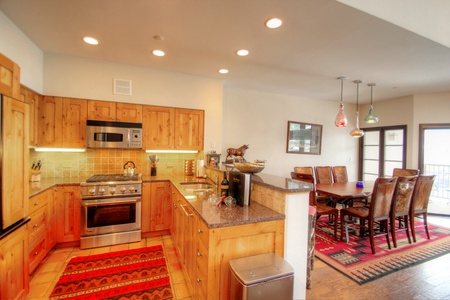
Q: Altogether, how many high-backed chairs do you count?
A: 8